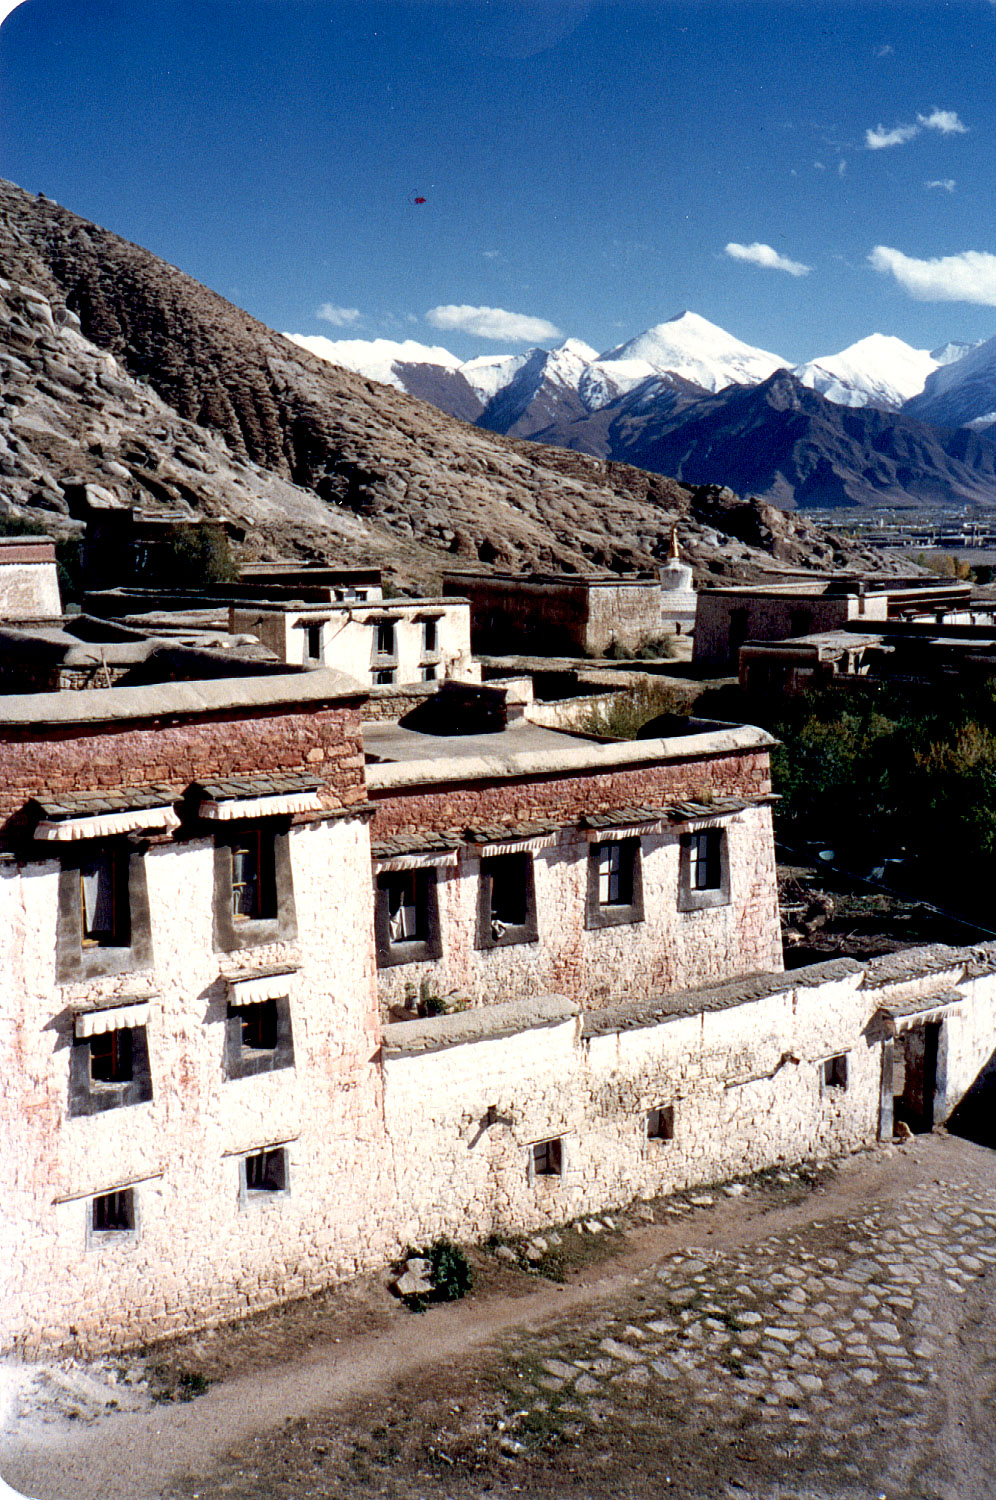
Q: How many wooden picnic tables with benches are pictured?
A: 0